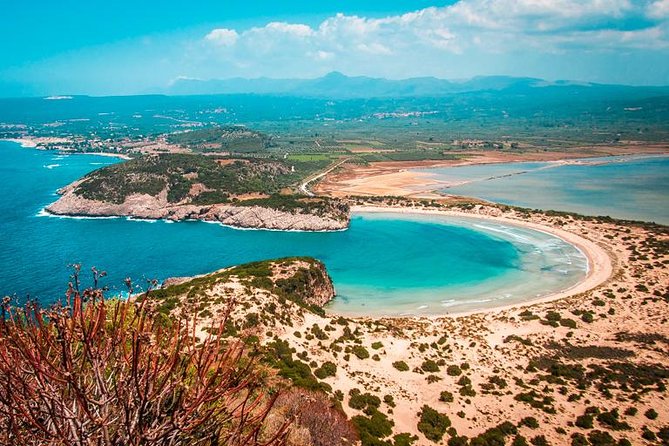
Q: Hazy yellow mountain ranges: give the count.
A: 0